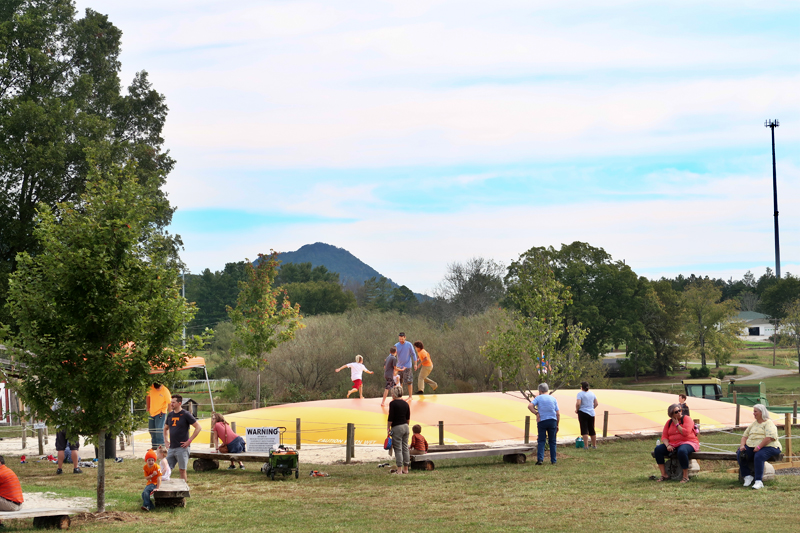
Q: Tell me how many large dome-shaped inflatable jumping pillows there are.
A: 1